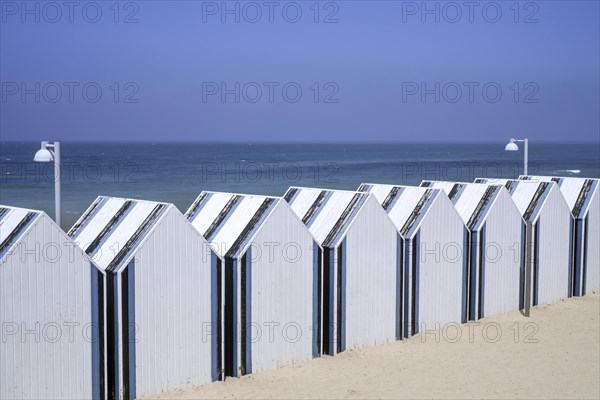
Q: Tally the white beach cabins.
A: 8